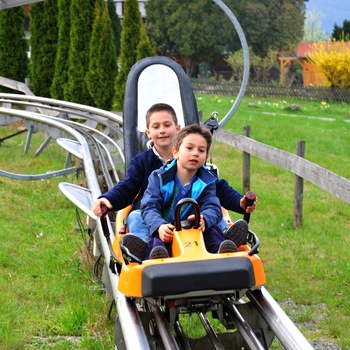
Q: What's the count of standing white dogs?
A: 0